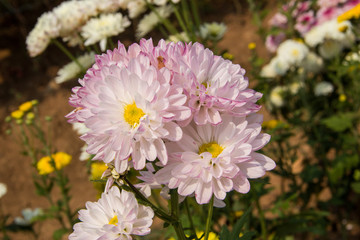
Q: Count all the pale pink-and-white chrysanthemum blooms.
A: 4